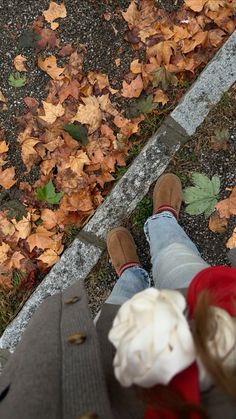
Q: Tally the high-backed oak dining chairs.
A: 0